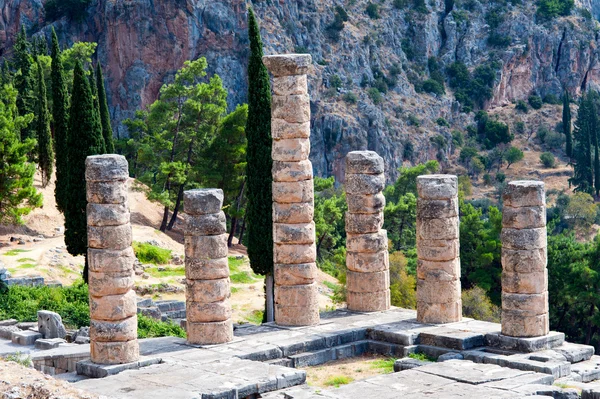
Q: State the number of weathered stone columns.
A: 6